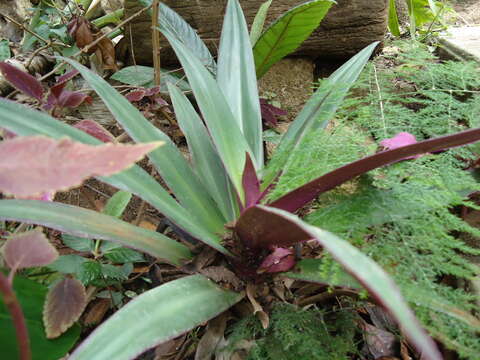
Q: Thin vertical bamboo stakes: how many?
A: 1